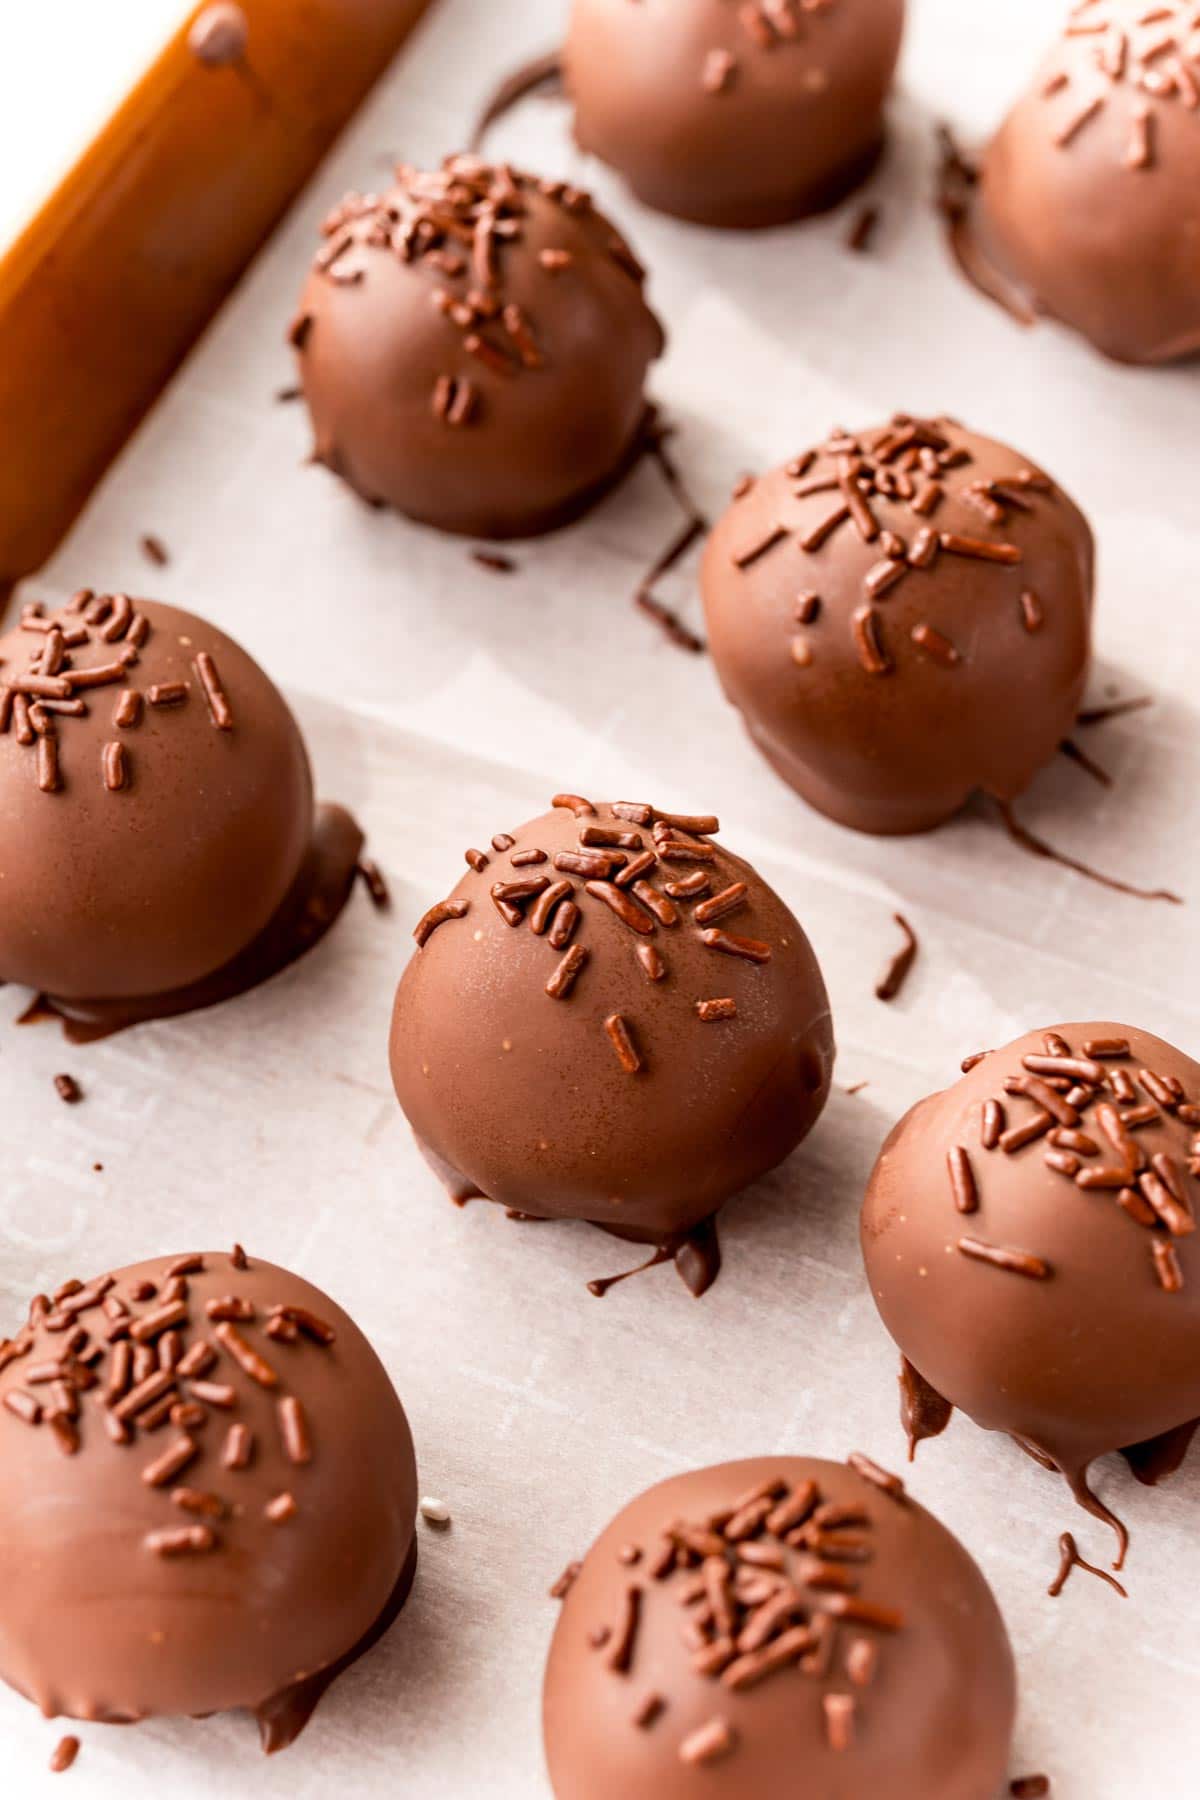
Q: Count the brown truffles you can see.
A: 9